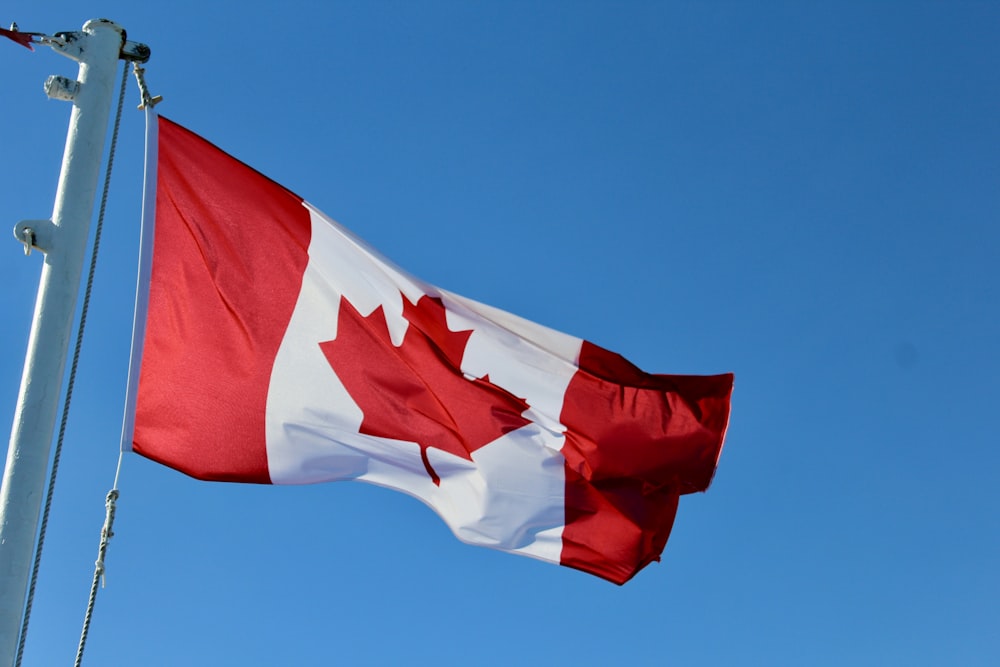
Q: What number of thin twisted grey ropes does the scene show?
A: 2